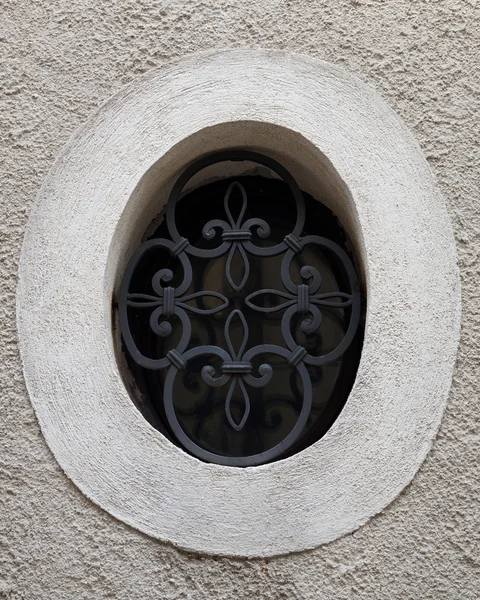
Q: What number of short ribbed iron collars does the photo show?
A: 8